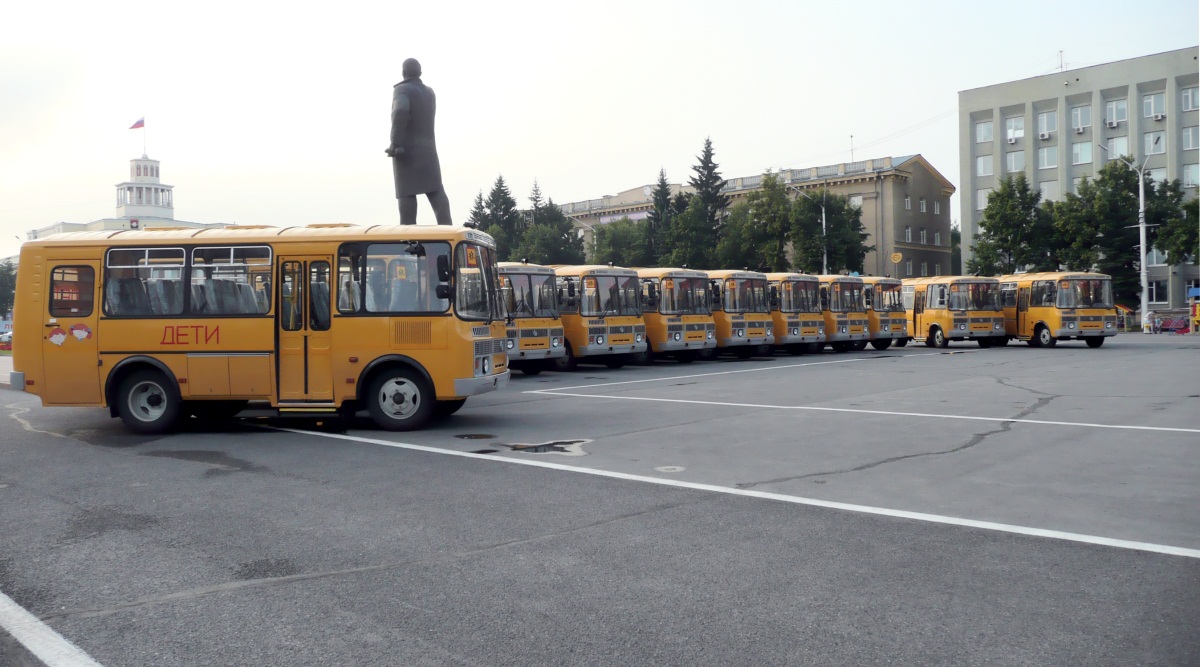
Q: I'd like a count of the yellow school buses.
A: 10